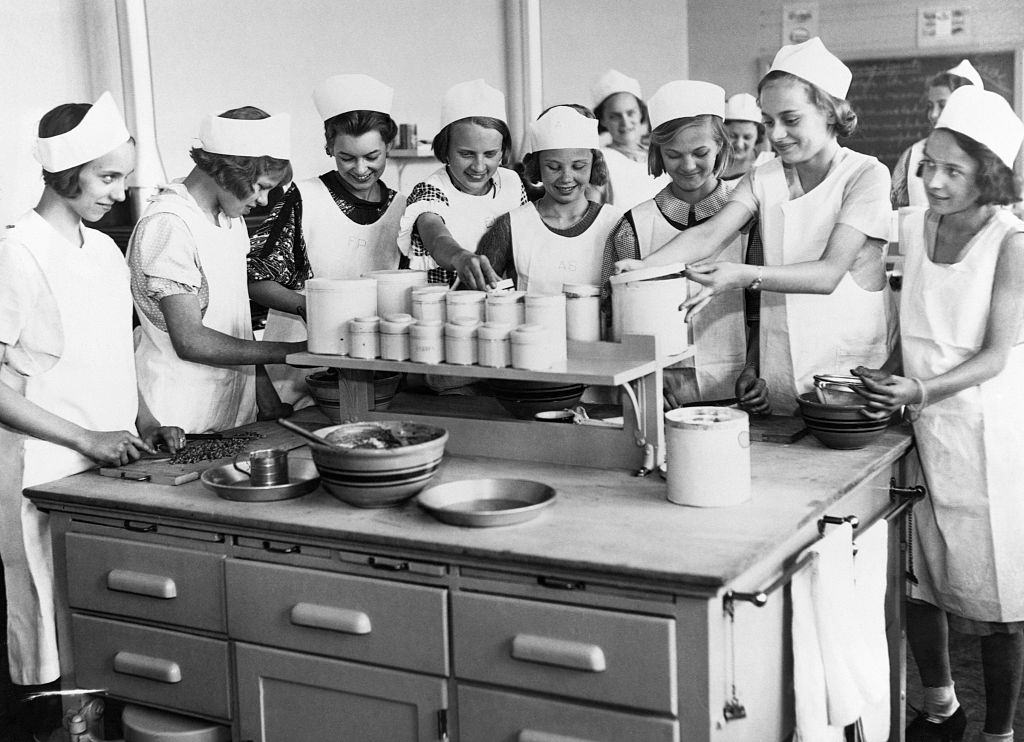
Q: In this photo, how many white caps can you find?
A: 11